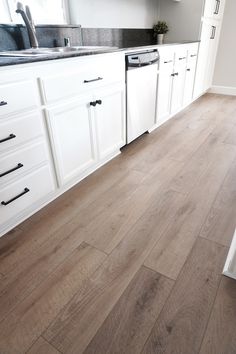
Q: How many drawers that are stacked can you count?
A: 4